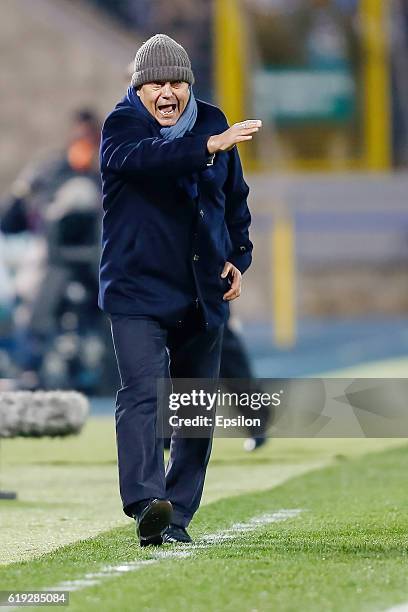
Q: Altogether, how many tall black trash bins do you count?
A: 0